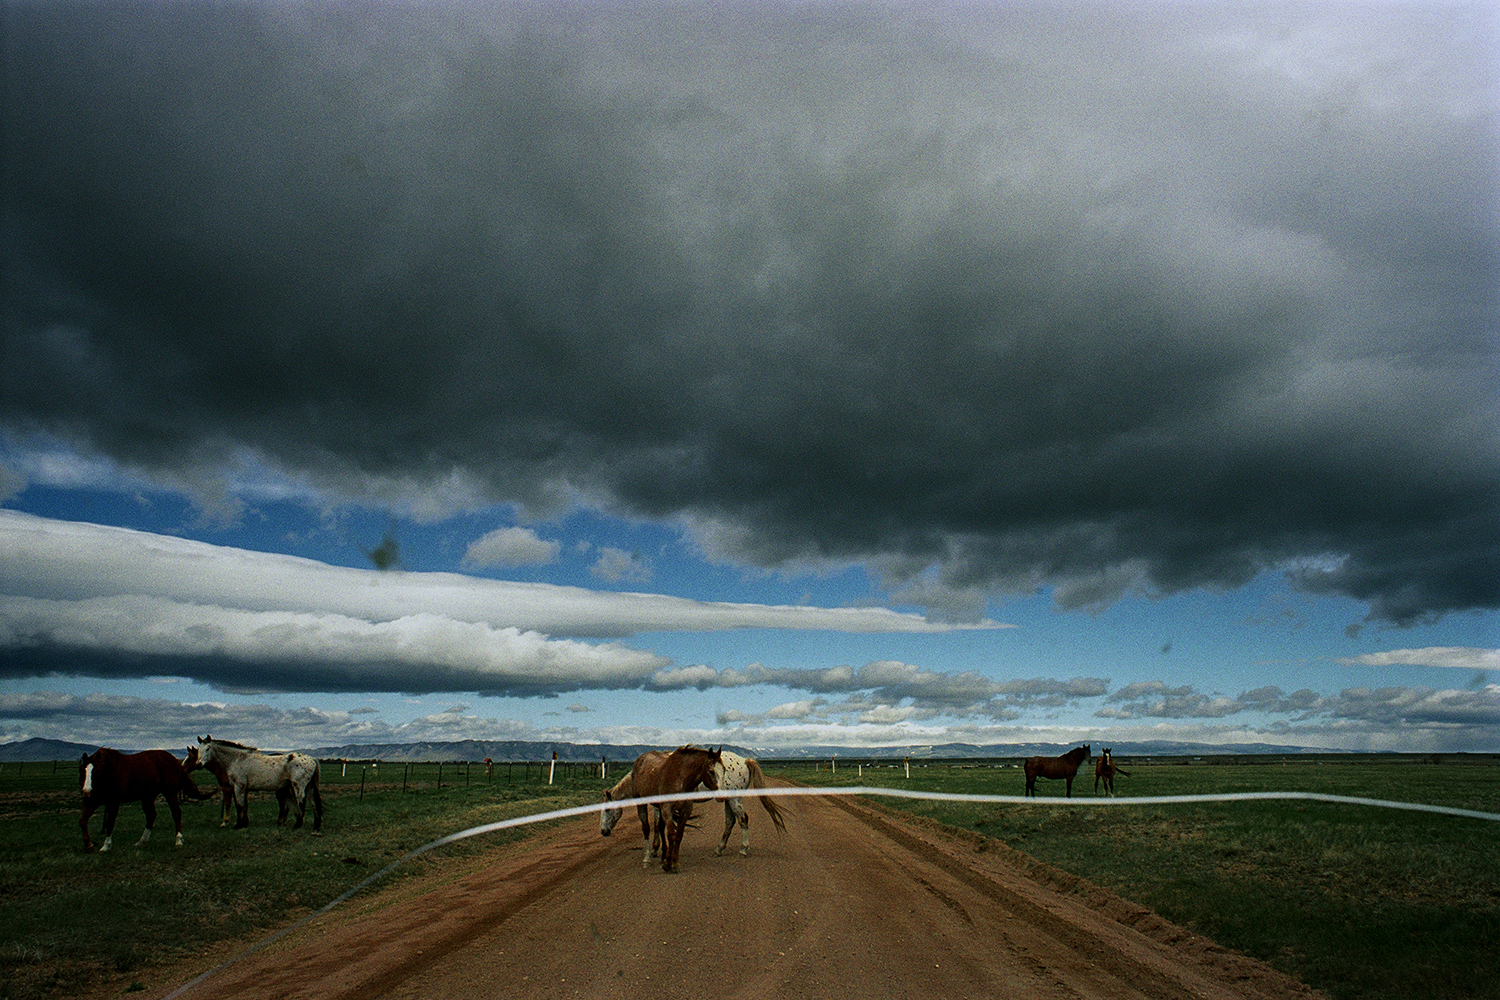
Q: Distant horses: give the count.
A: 2